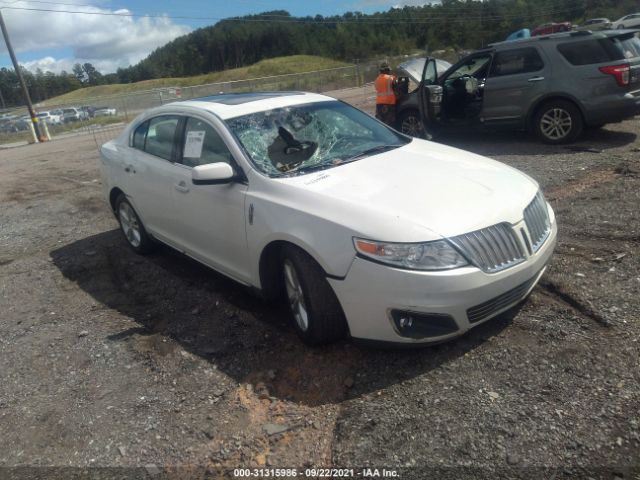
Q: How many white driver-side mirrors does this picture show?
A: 0